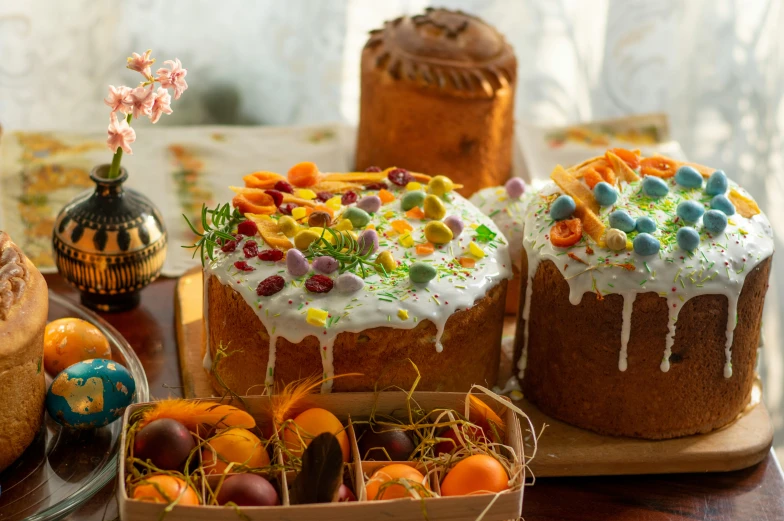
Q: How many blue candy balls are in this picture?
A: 12